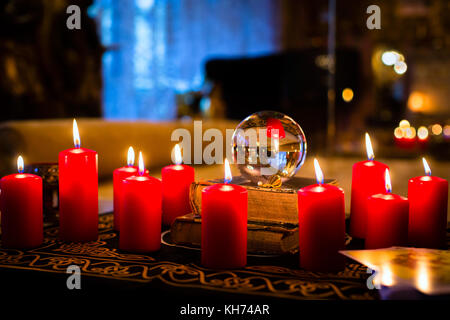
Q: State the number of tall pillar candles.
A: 10